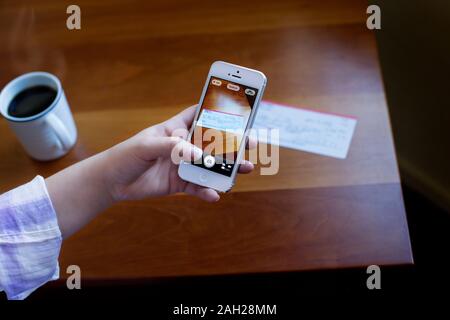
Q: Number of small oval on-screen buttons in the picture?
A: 3